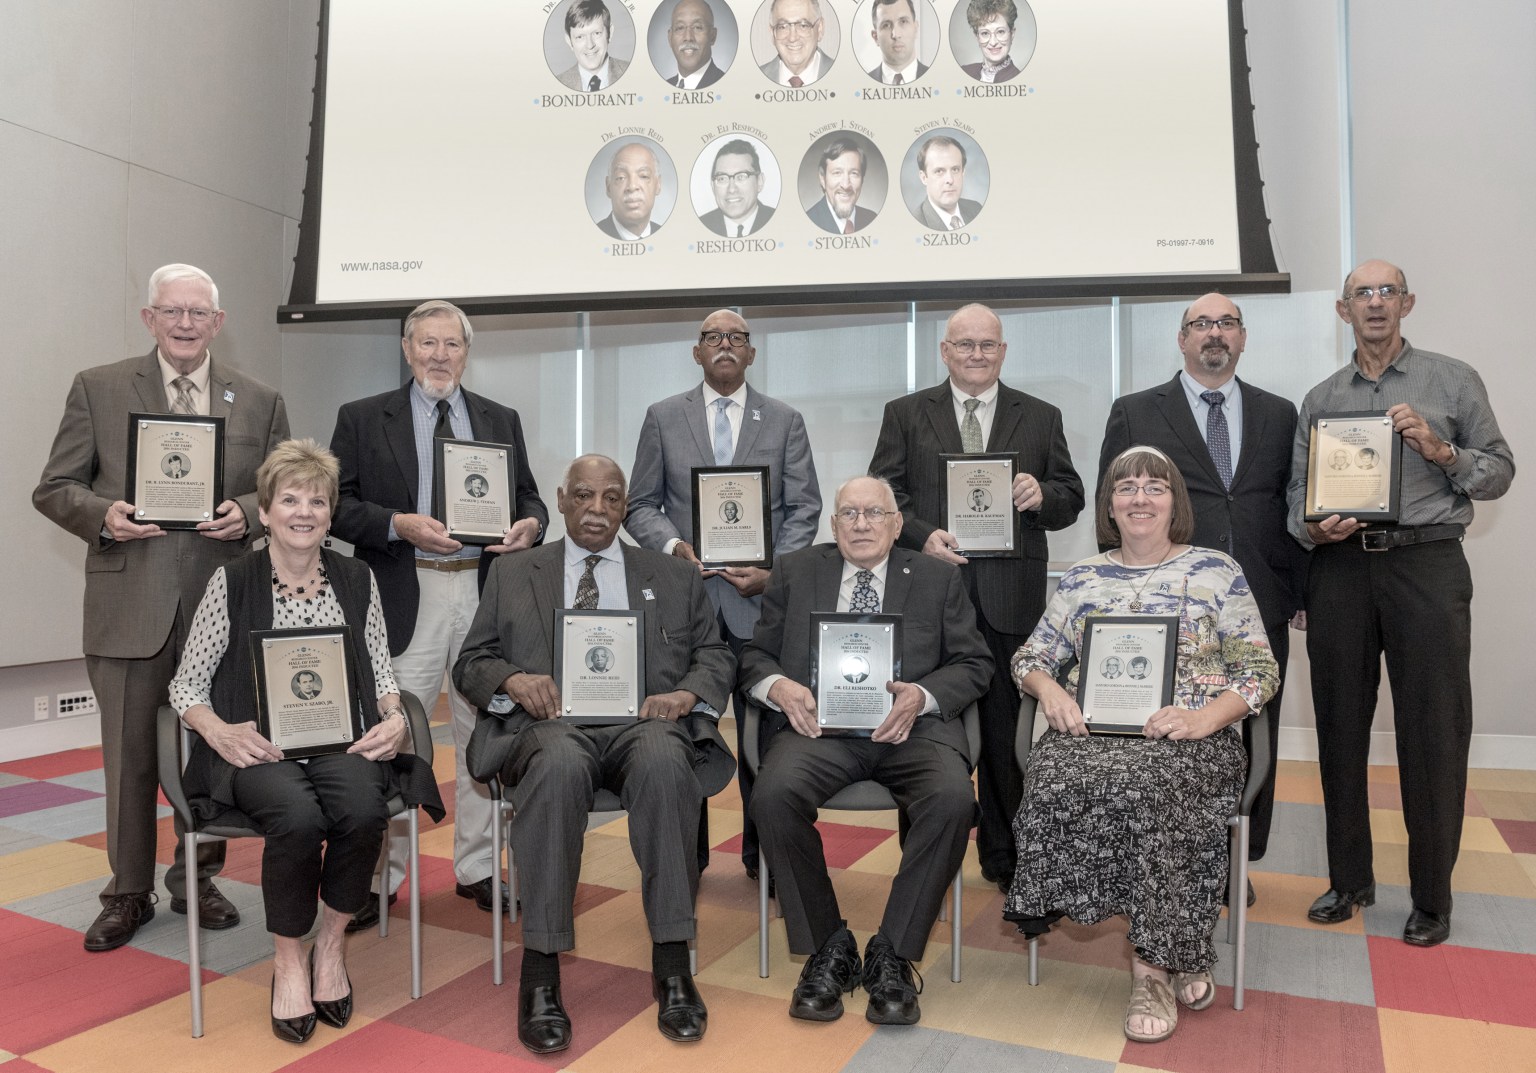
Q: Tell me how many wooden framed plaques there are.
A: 9